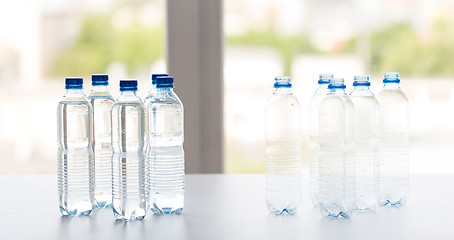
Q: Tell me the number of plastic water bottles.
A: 10